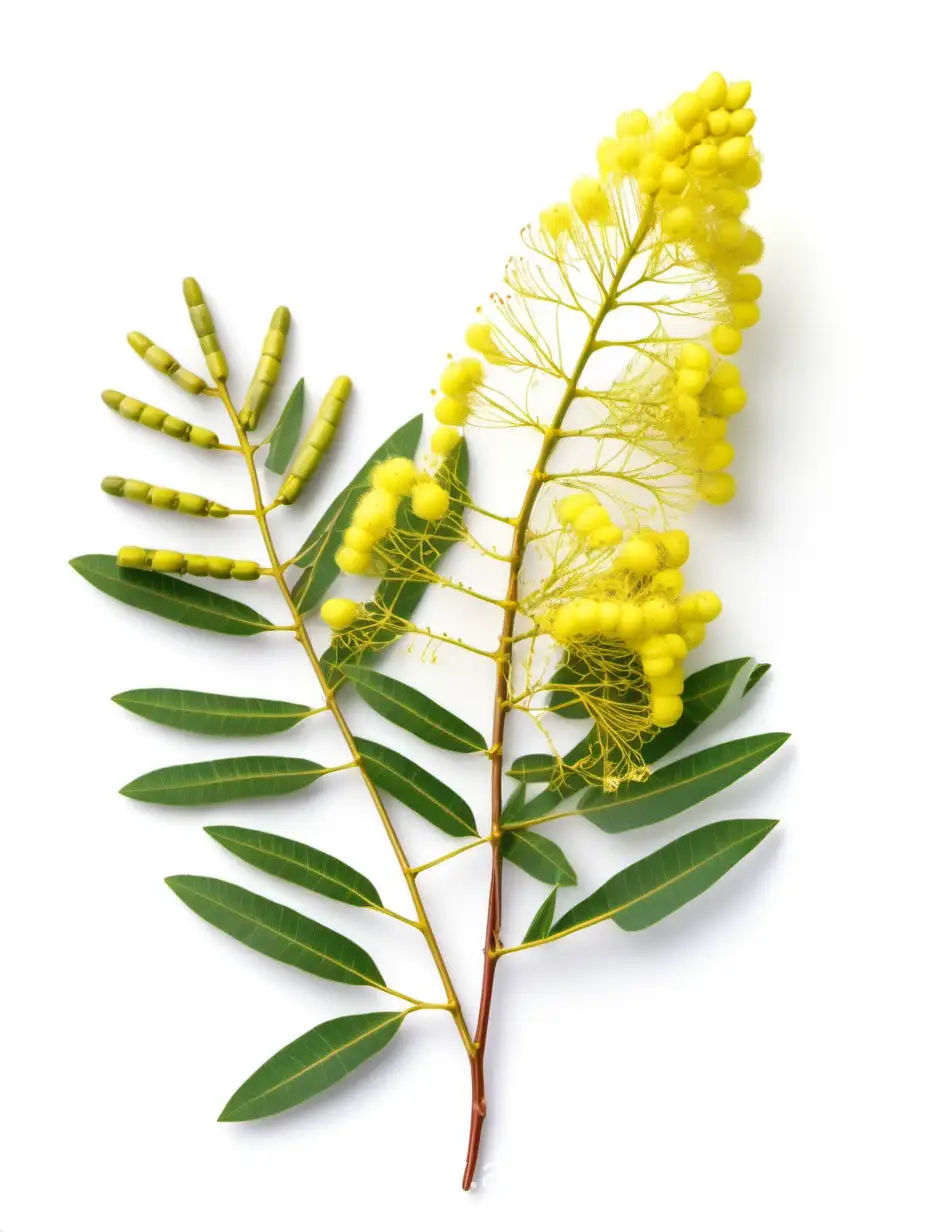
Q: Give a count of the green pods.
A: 7